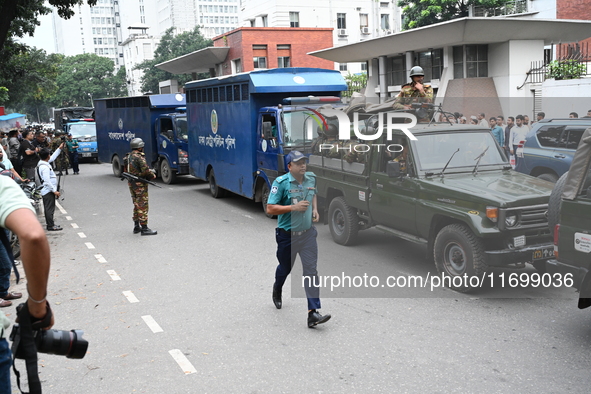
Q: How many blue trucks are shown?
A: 3